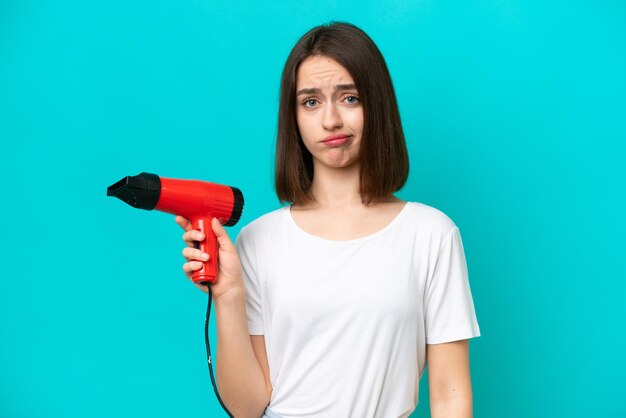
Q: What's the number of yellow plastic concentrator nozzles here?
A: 0